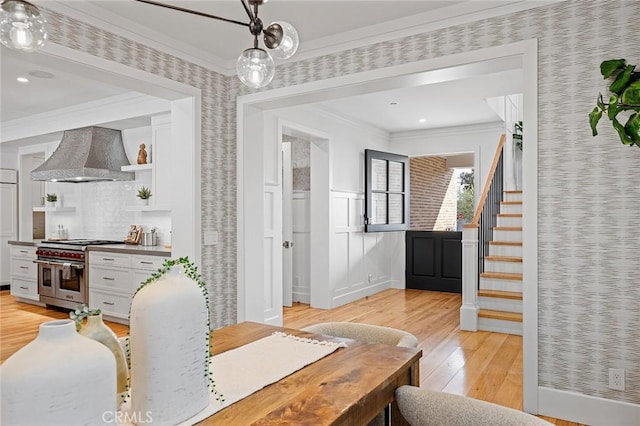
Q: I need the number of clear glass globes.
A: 3